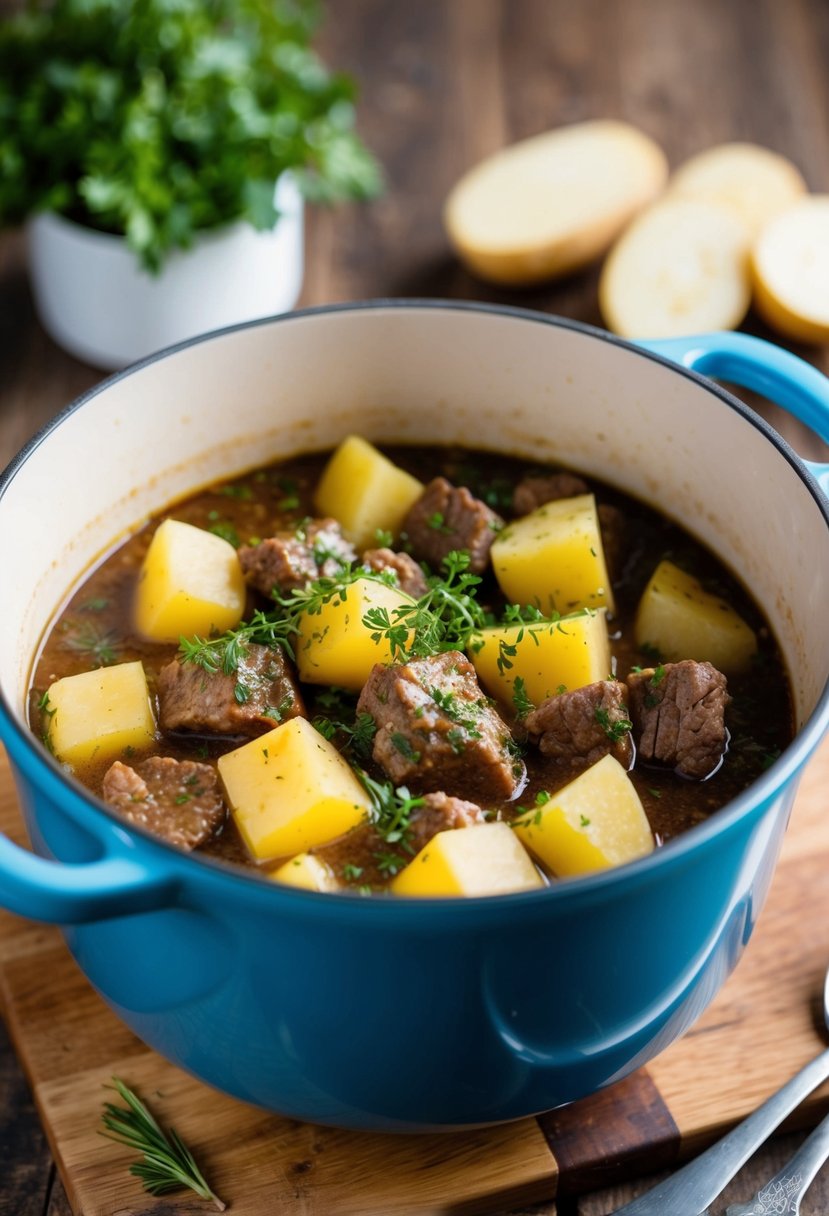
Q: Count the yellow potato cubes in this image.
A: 11